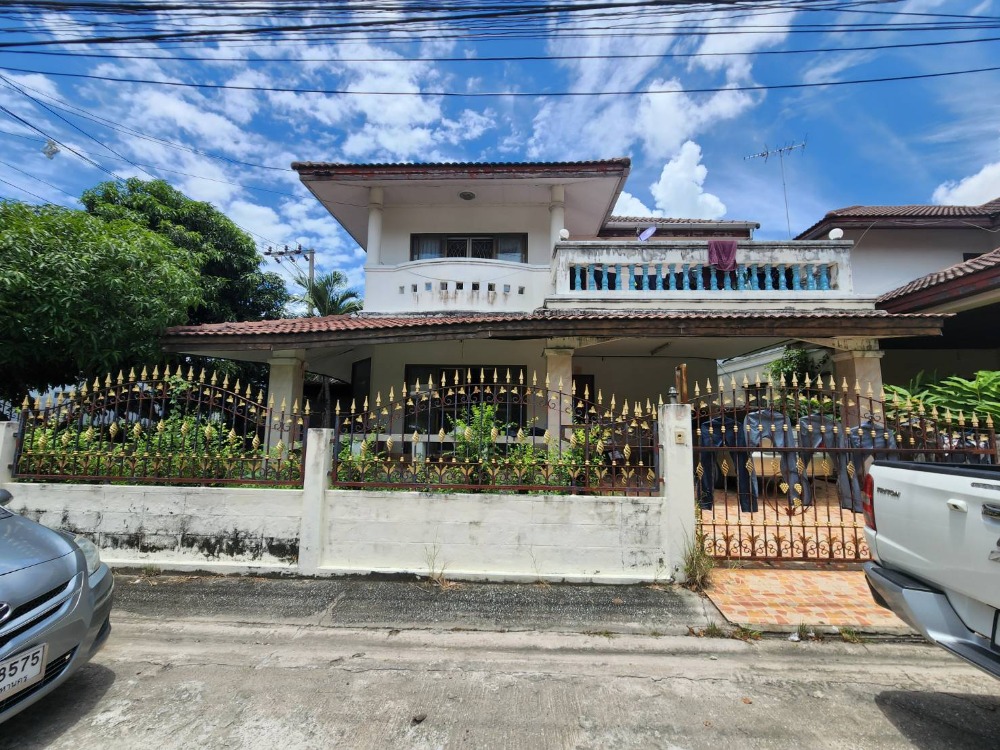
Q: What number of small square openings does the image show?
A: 9